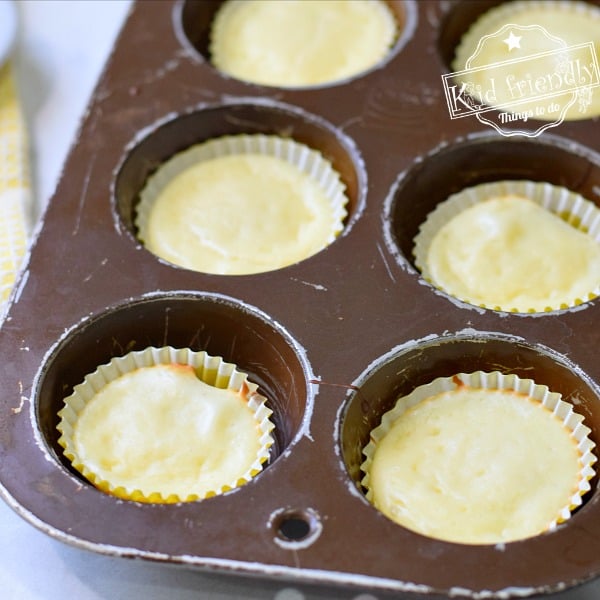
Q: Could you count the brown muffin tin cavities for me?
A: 6